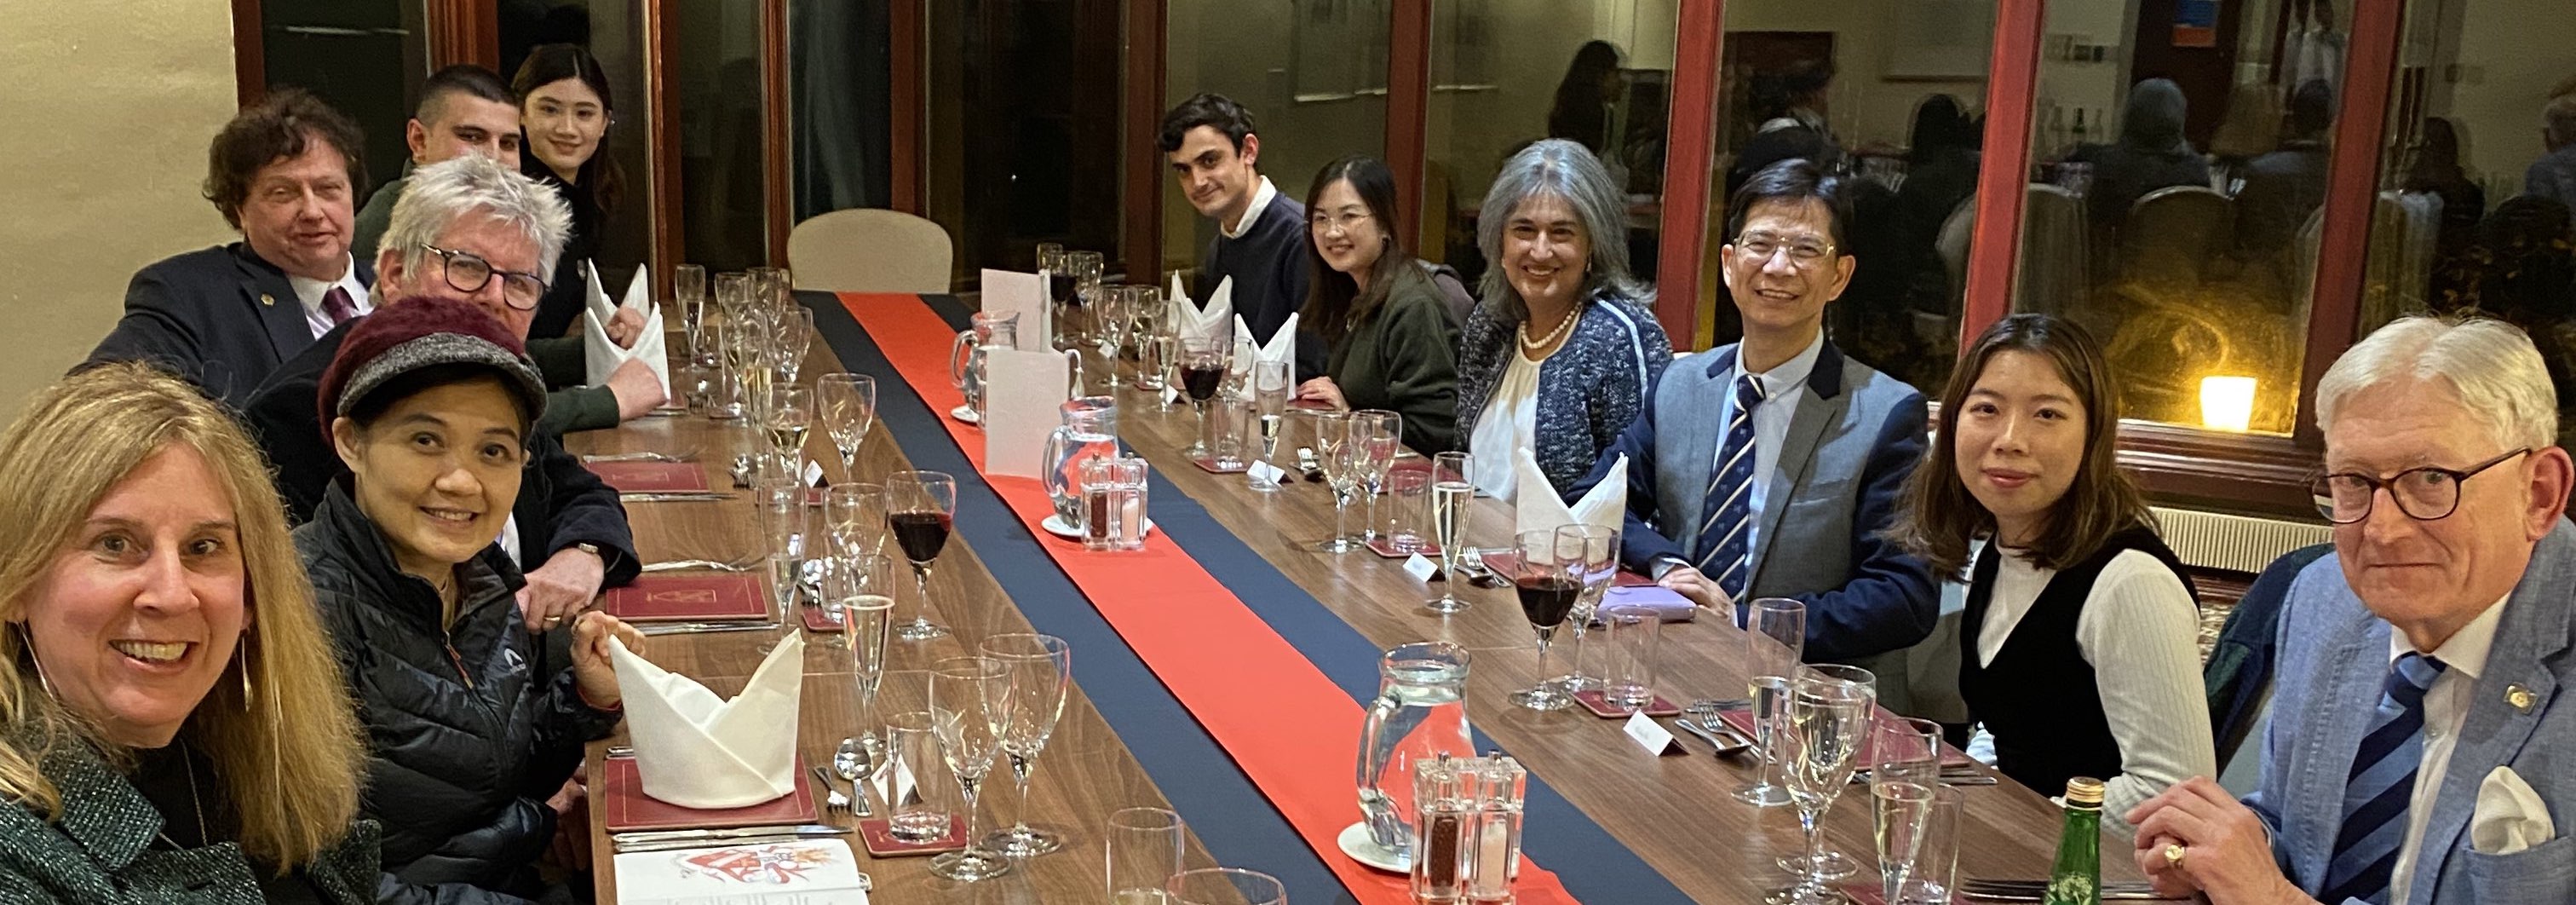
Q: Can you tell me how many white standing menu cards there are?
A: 2